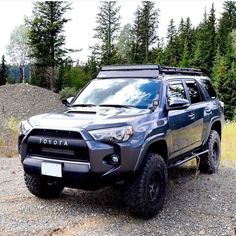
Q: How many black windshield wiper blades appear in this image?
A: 2